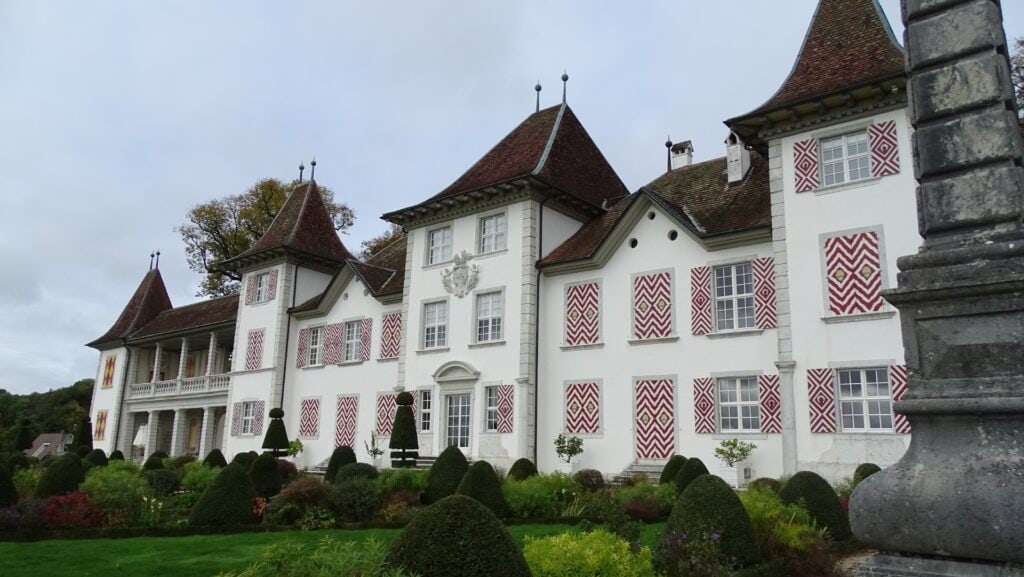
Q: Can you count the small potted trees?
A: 4